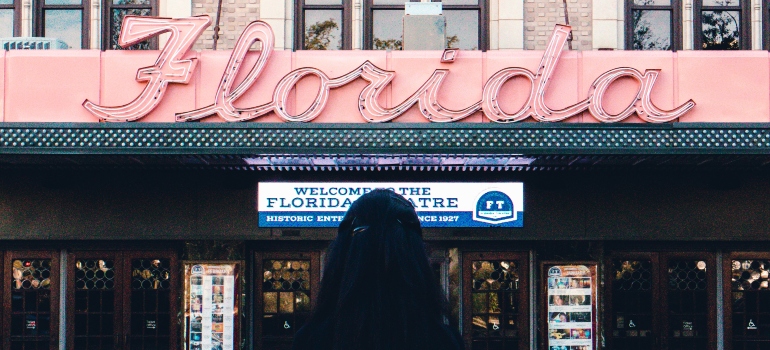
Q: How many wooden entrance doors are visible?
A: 8